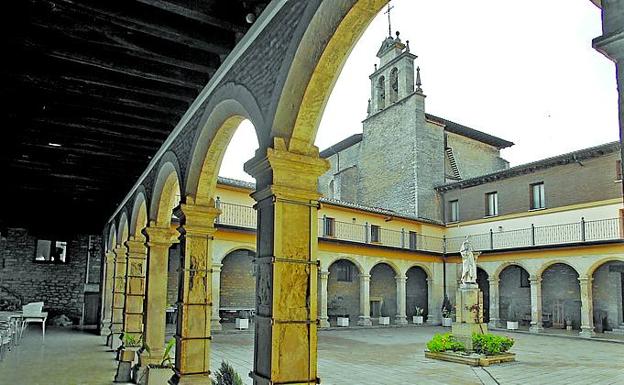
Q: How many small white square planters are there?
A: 6